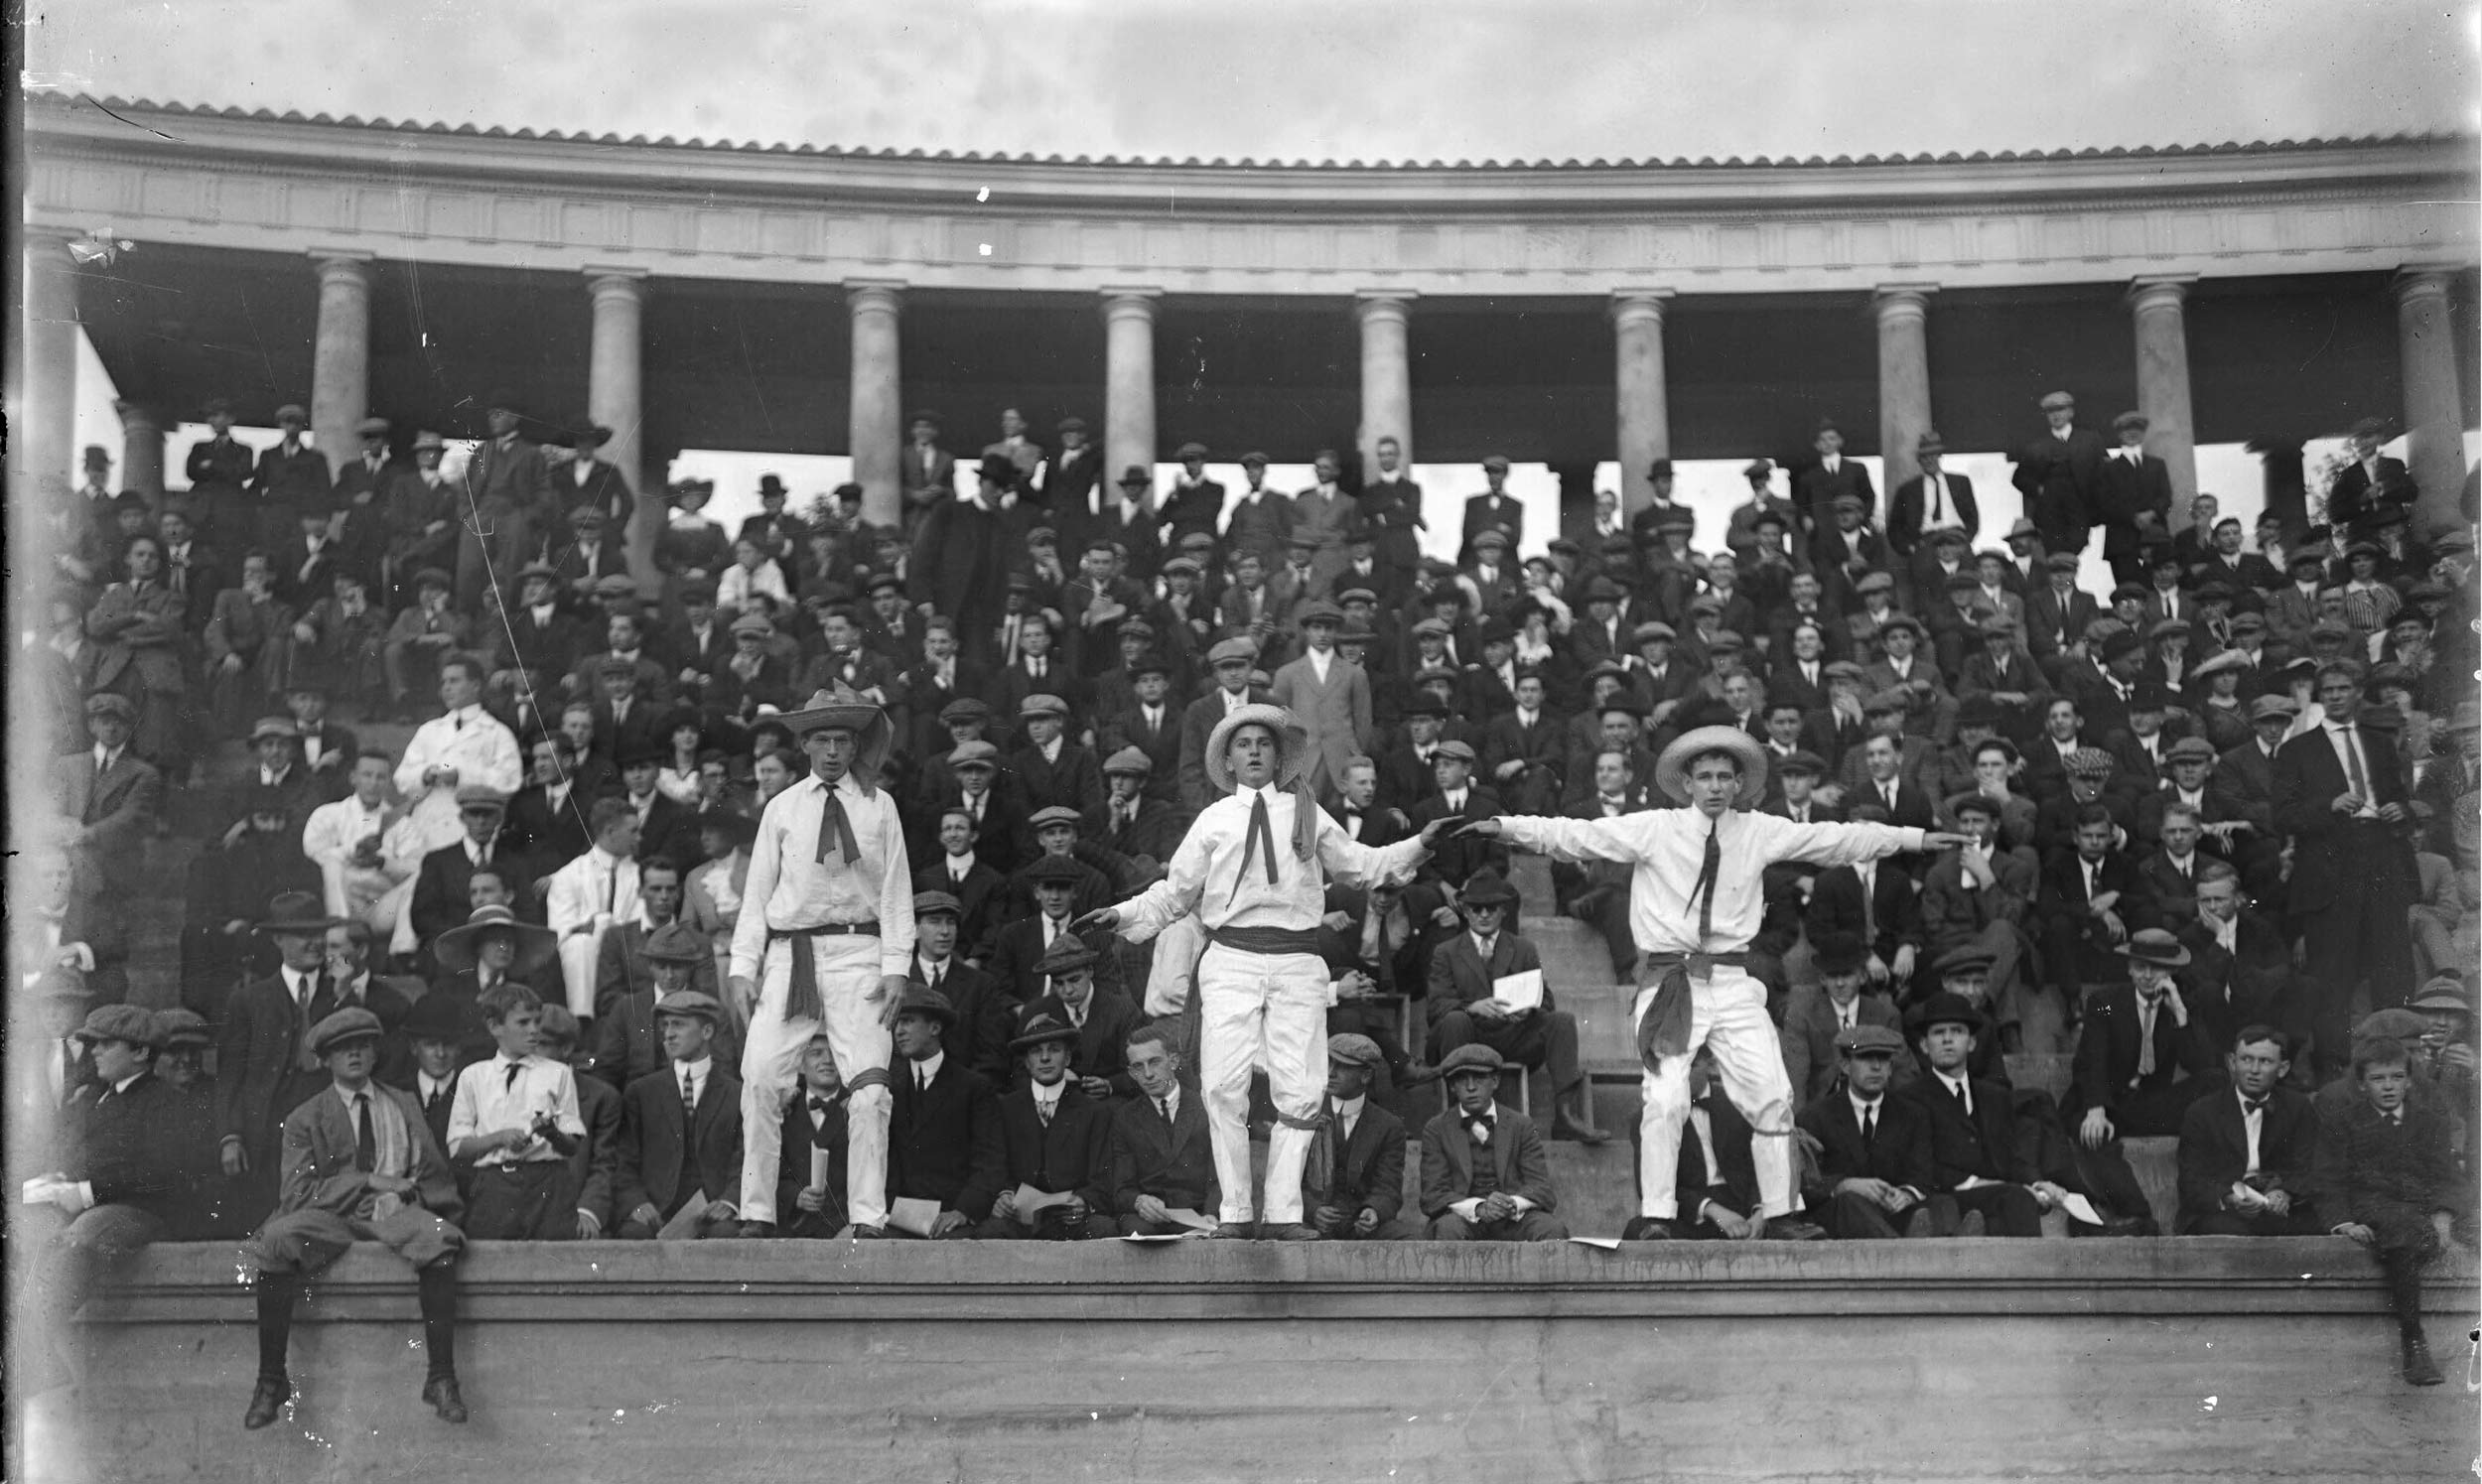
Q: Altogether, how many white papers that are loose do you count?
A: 2